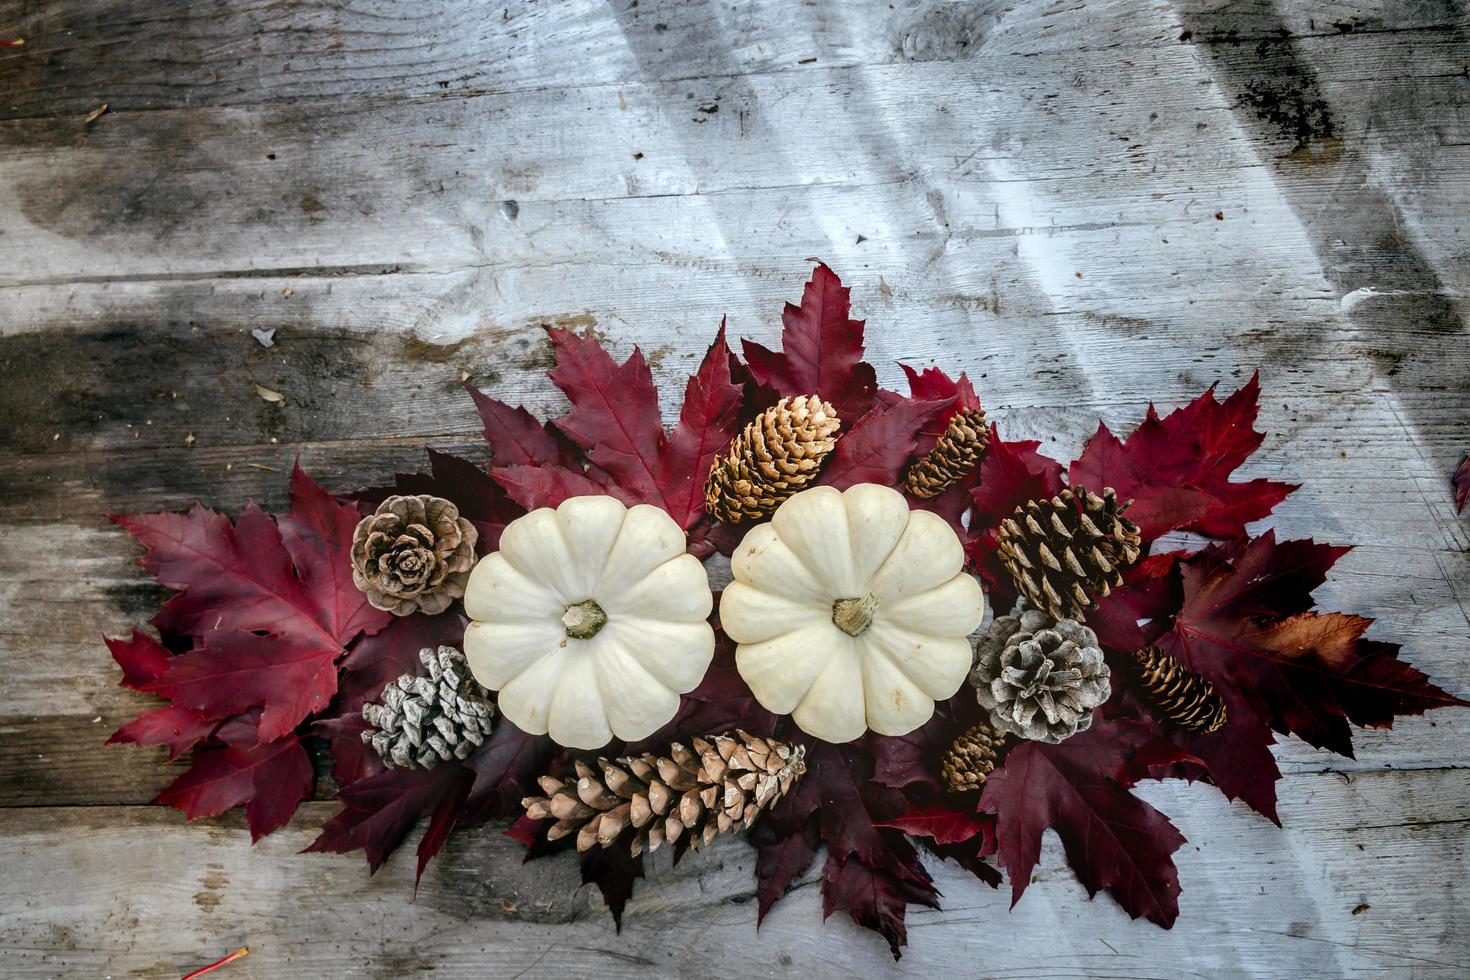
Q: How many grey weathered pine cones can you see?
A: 2